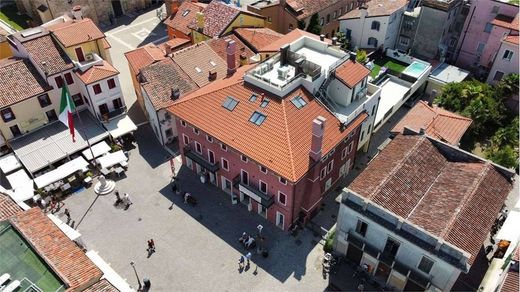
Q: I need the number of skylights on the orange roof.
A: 5